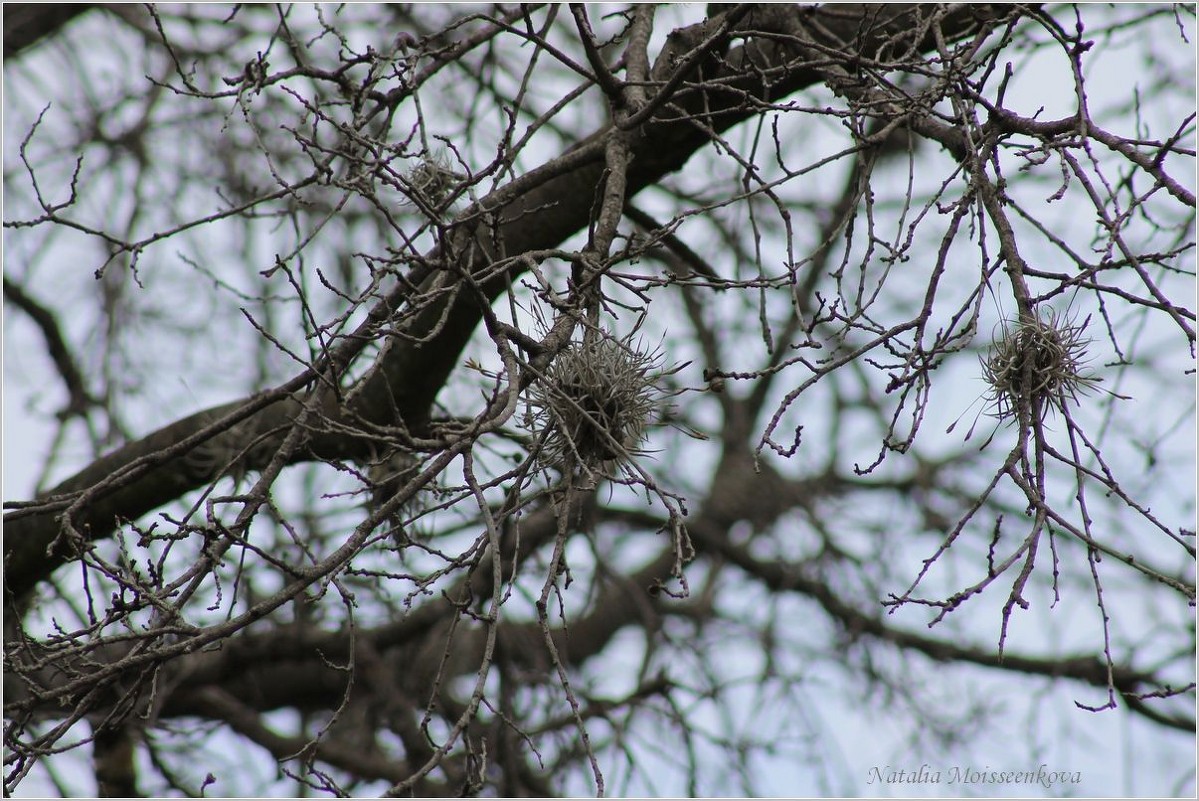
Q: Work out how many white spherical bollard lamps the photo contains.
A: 0